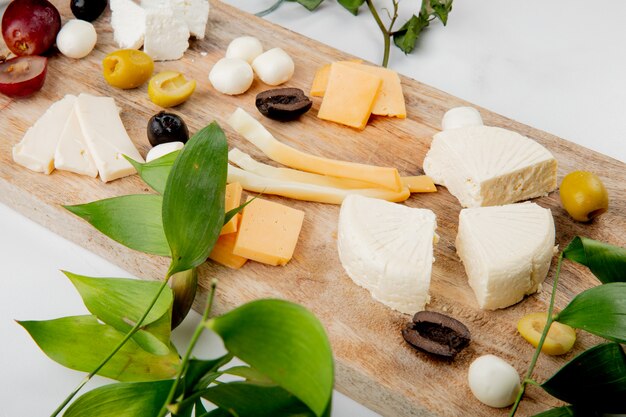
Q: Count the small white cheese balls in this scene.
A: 7